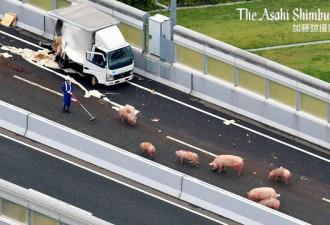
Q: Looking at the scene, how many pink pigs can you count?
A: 7